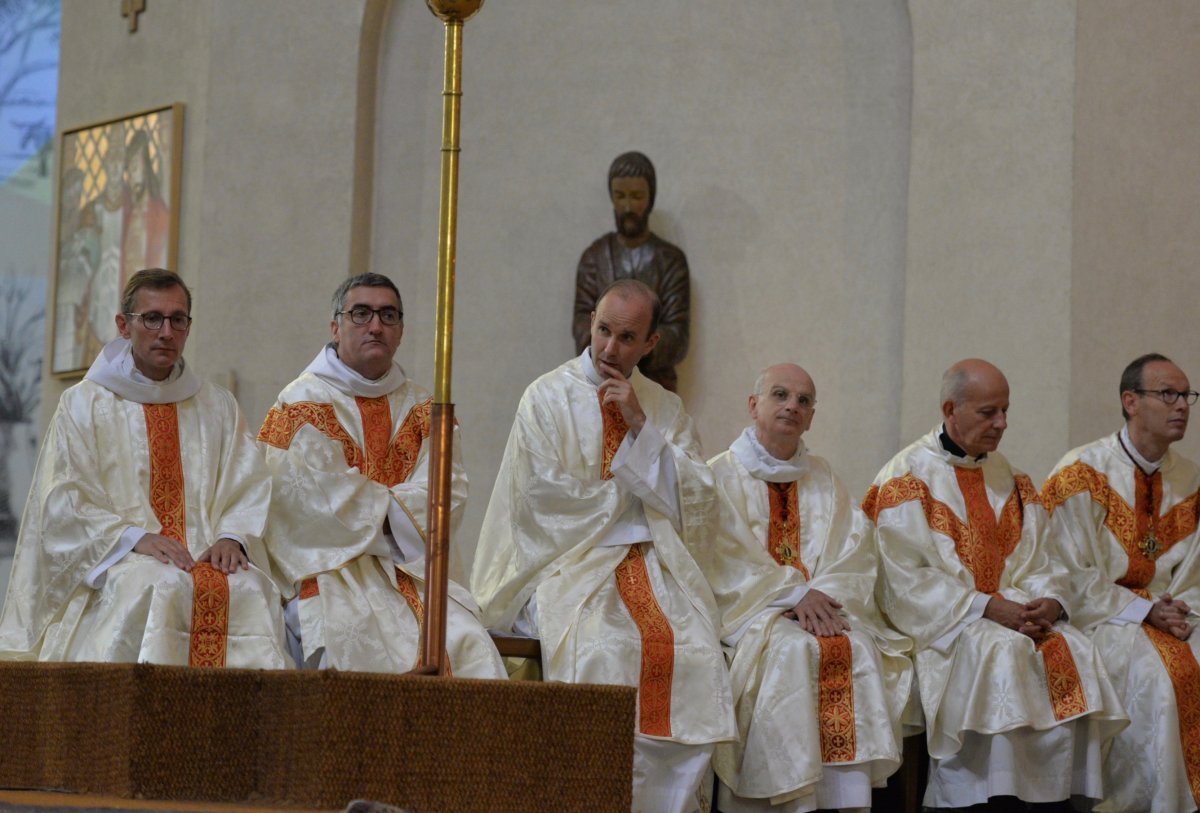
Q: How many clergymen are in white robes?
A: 6